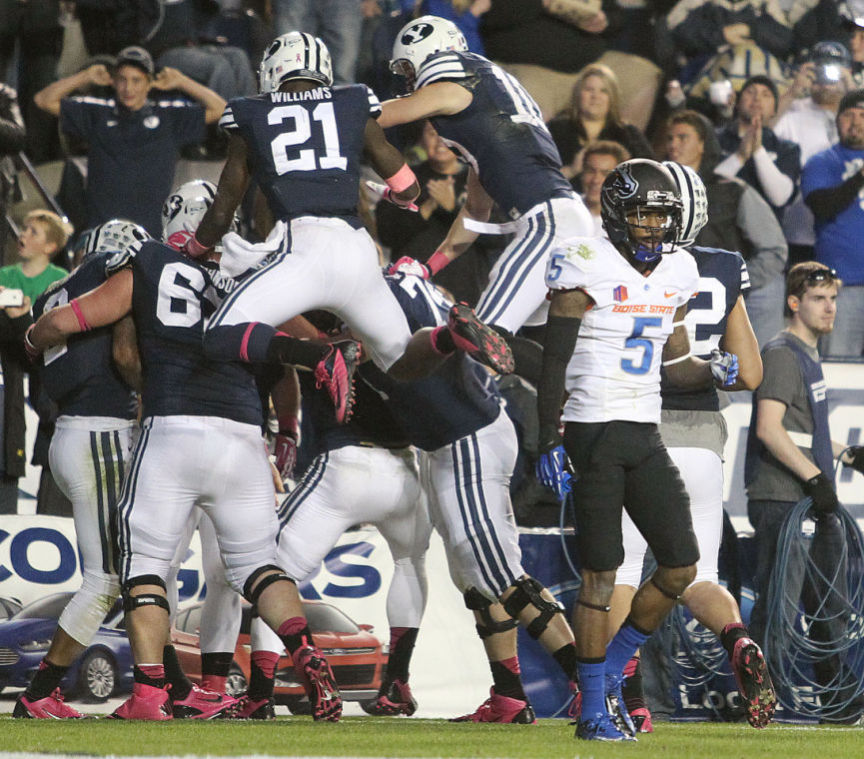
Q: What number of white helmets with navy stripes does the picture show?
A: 5